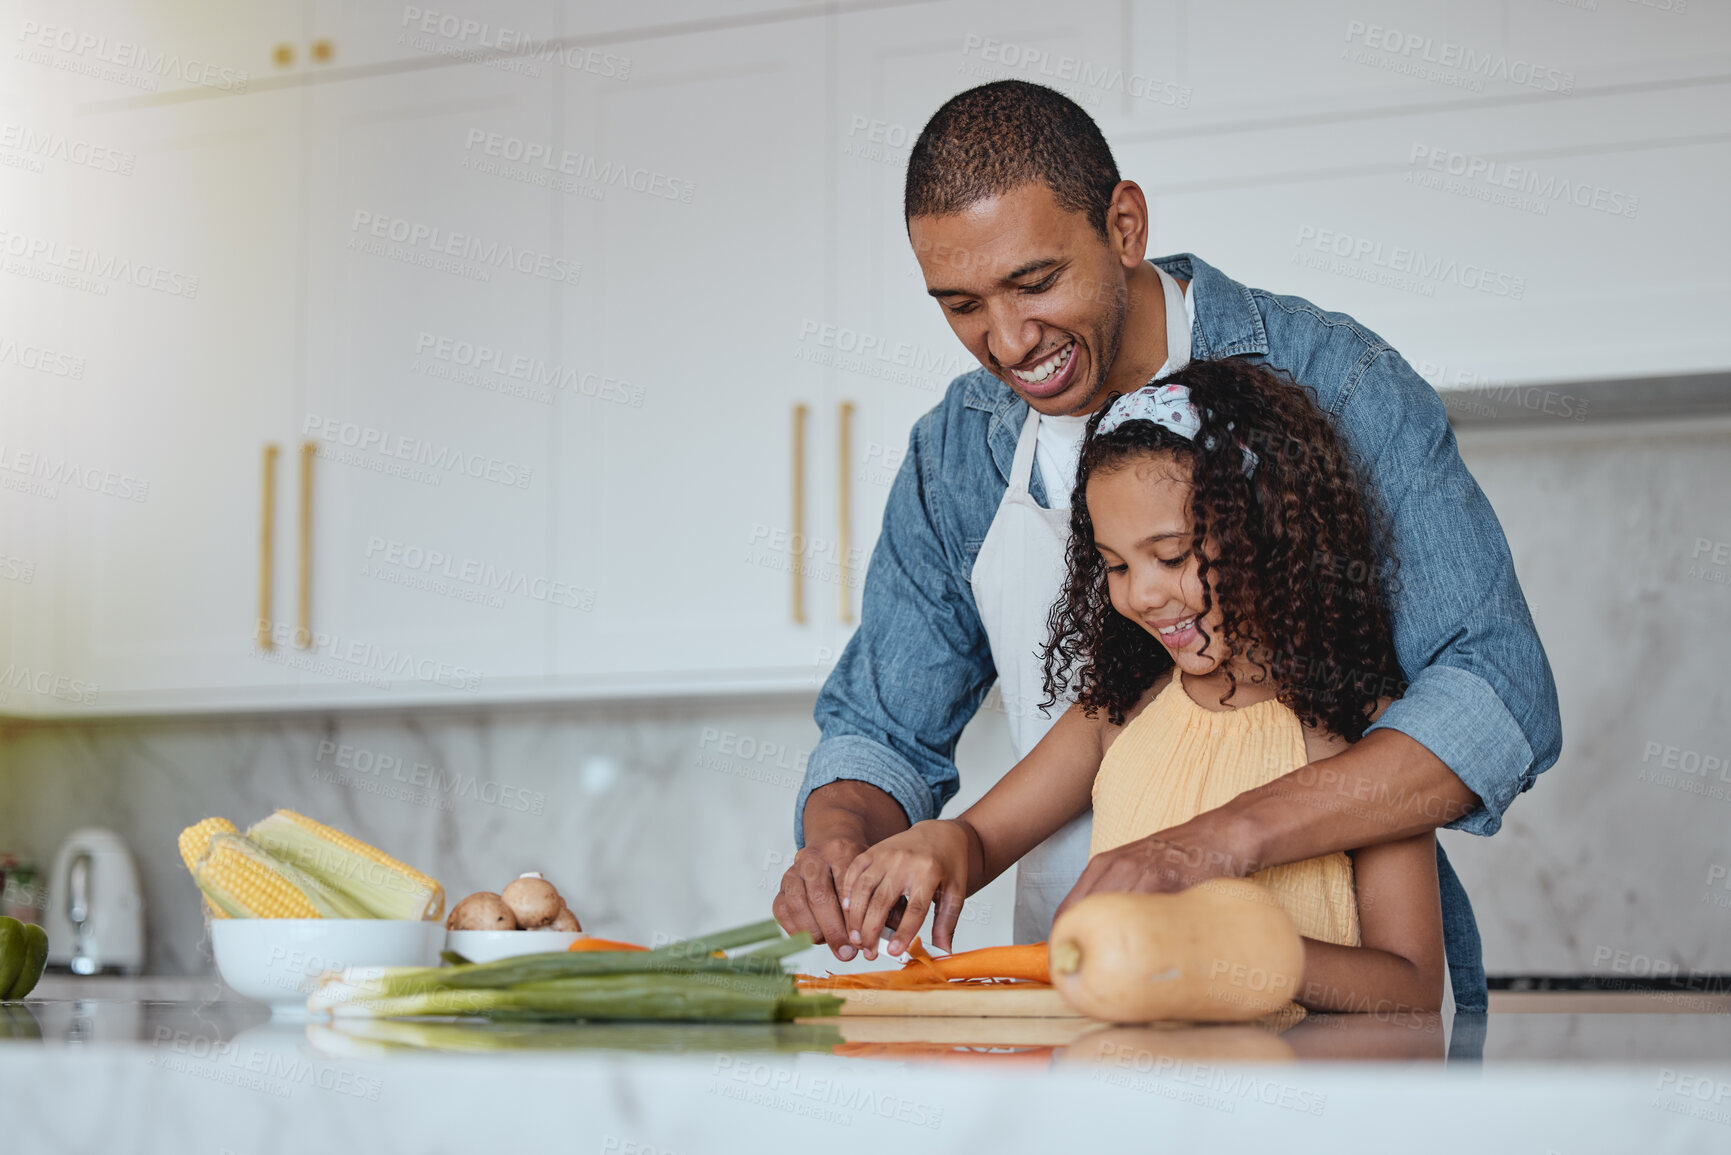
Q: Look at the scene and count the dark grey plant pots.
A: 0